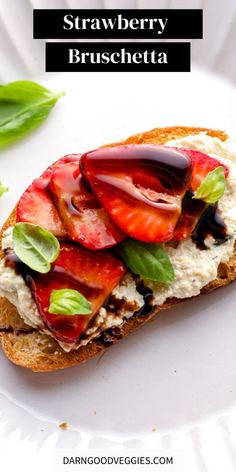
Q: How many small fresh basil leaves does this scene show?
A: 4